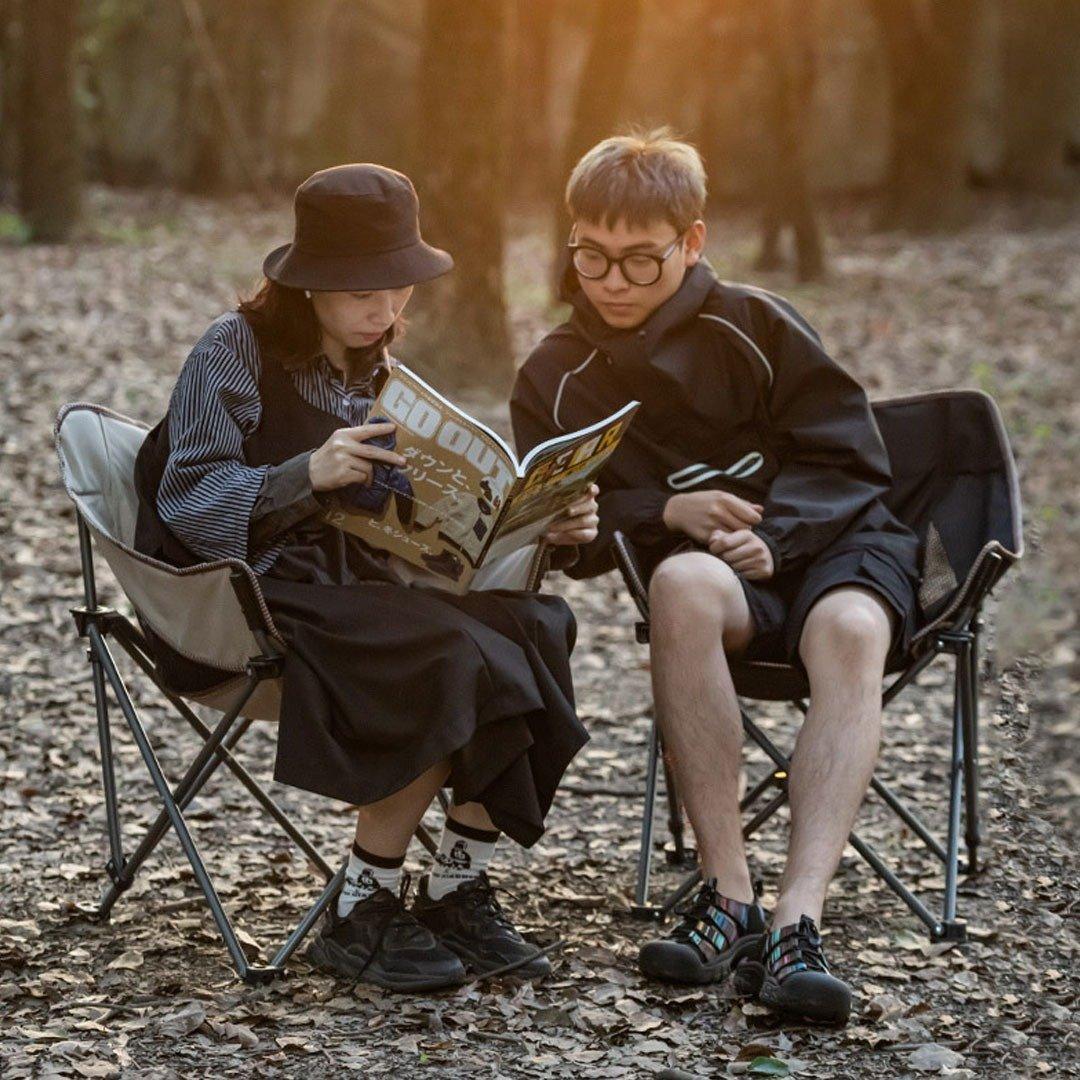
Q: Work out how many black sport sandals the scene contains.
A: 2